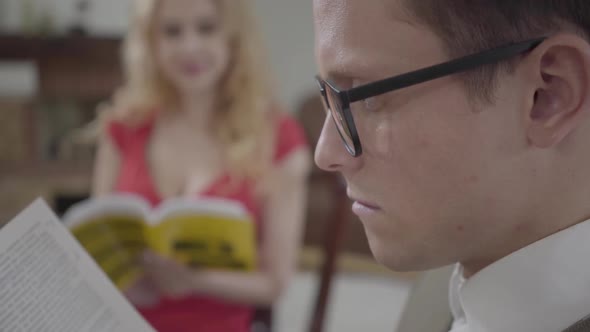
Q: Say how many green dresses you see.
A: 0